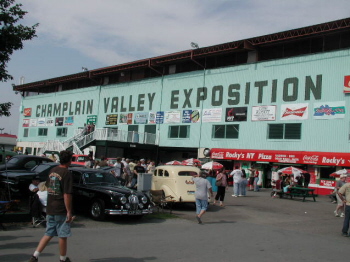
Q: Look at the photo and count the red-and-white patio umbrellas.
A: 5